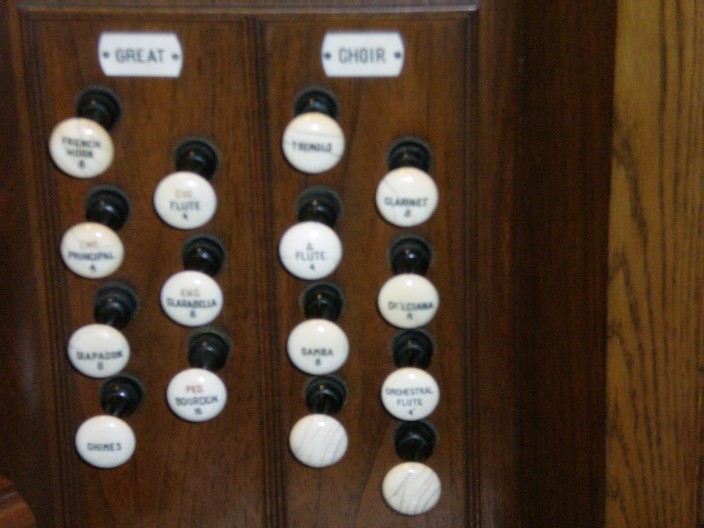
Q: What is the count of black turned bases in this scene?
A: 15